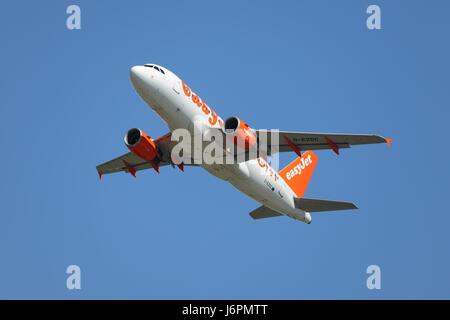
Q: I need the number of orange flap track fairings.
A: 5